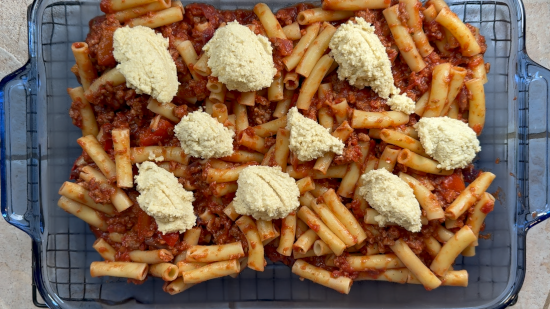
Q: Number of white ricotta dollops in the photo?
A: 9